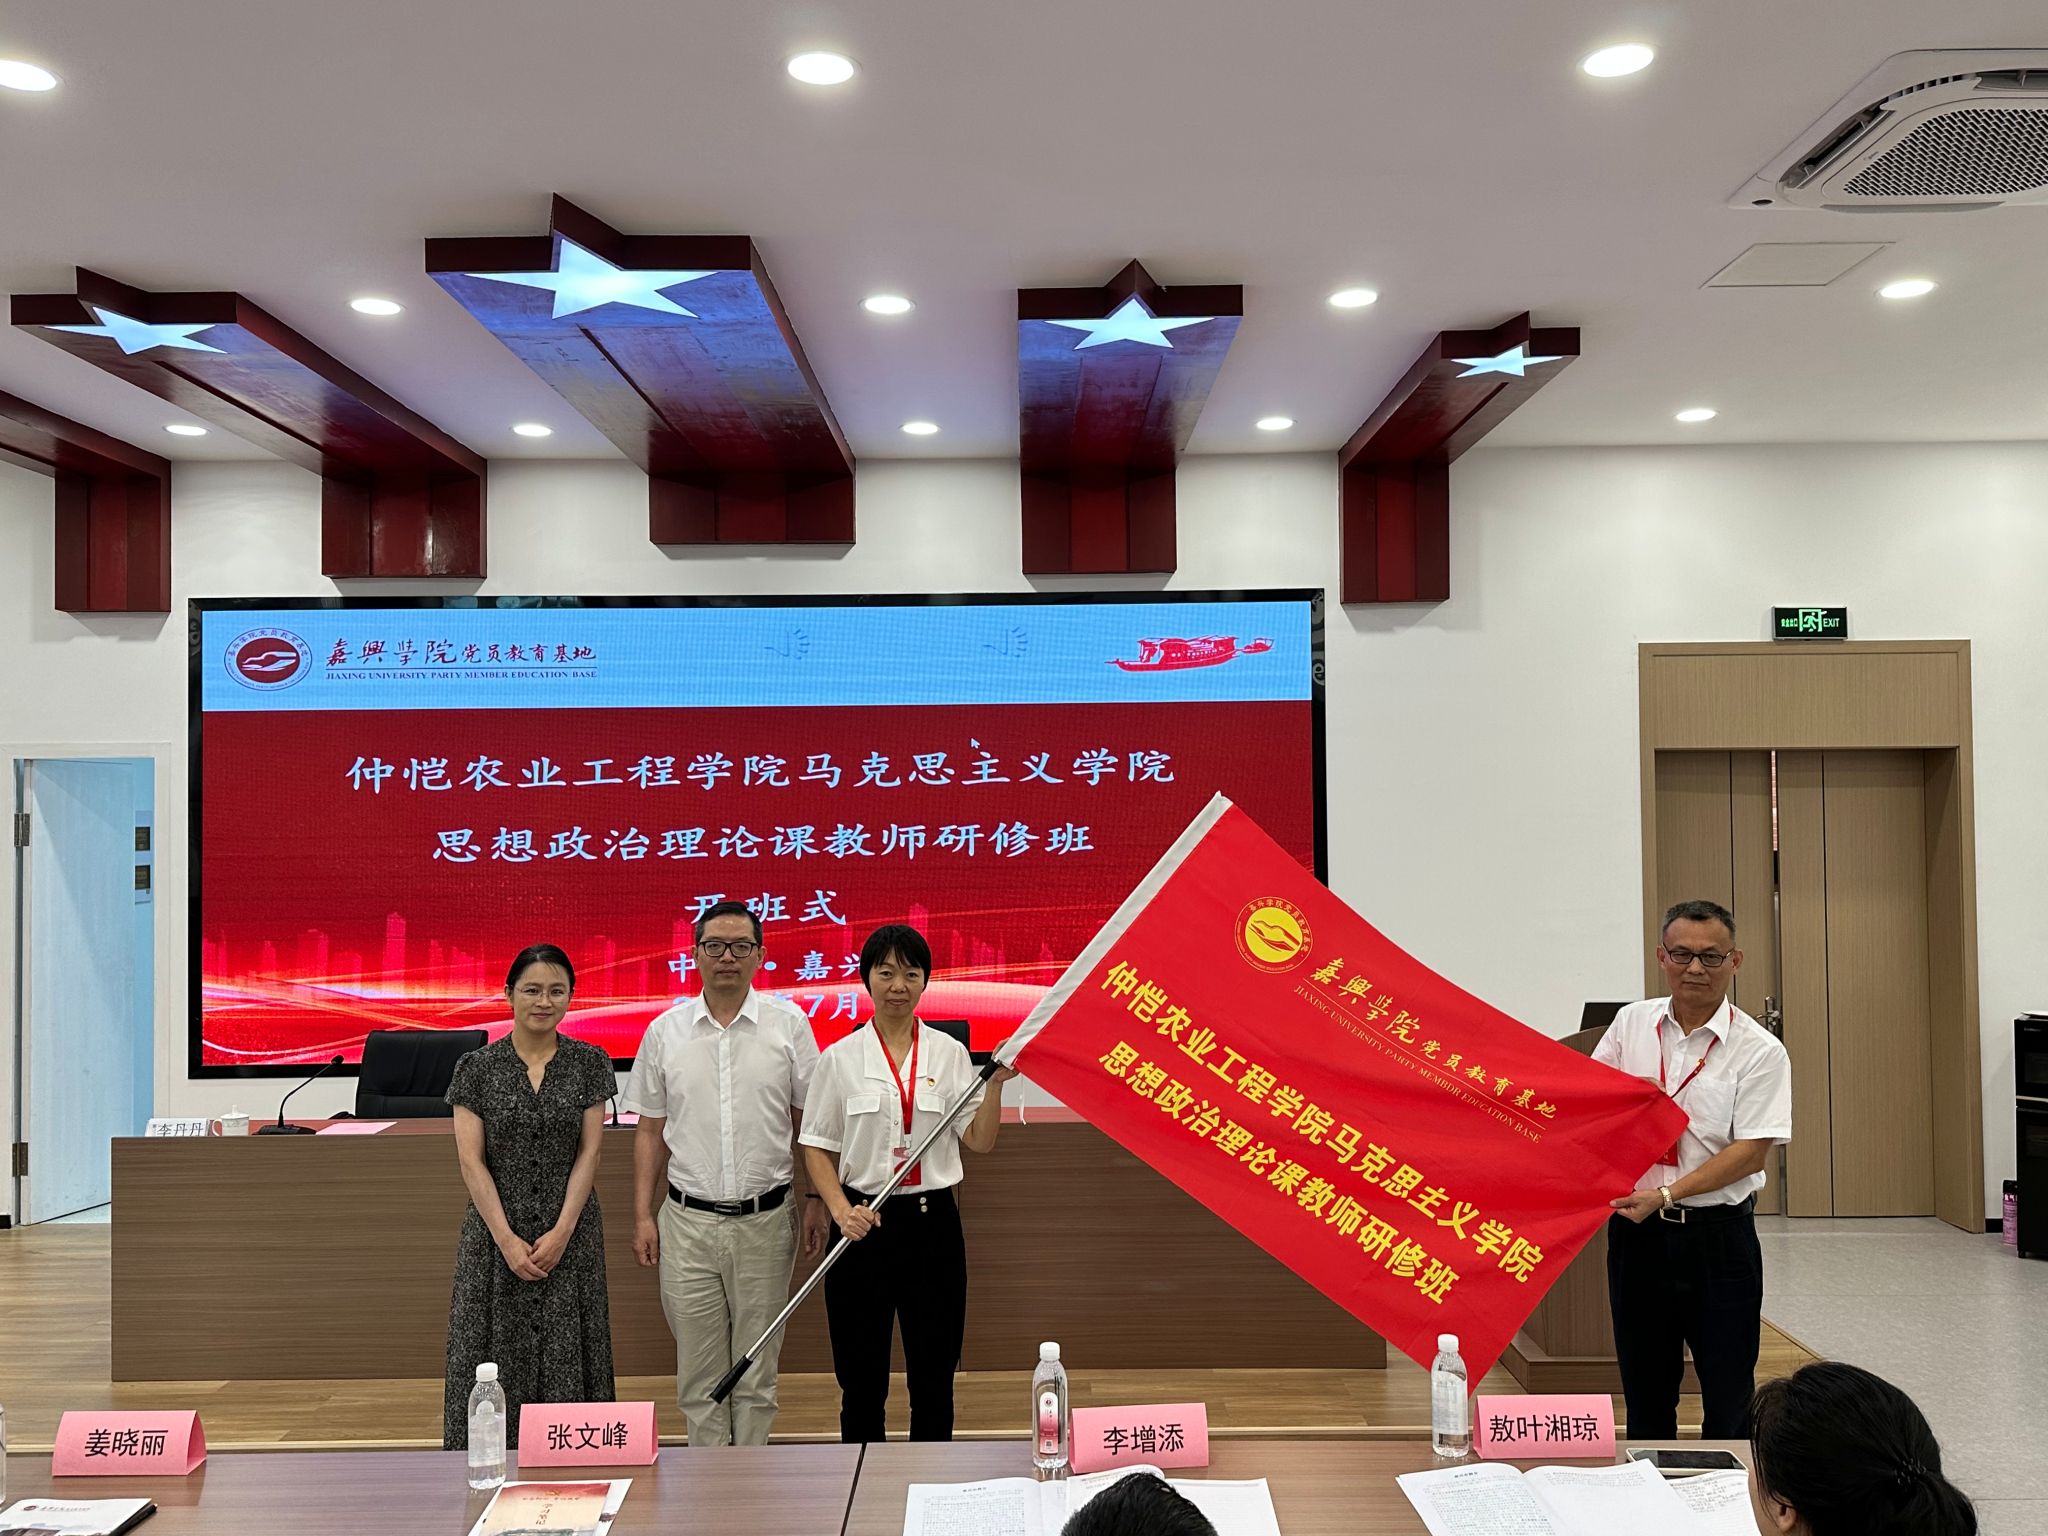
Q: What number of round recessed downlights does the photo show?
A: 12